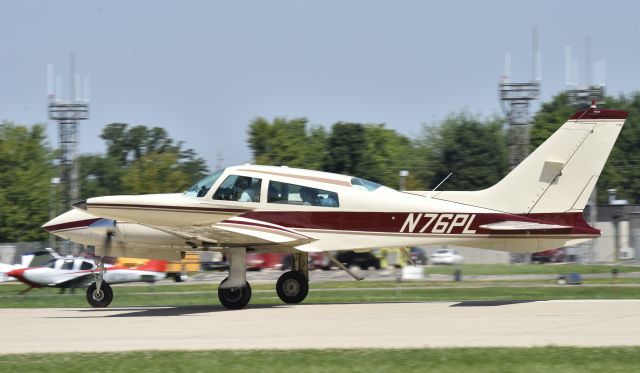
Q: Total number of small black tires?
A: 3